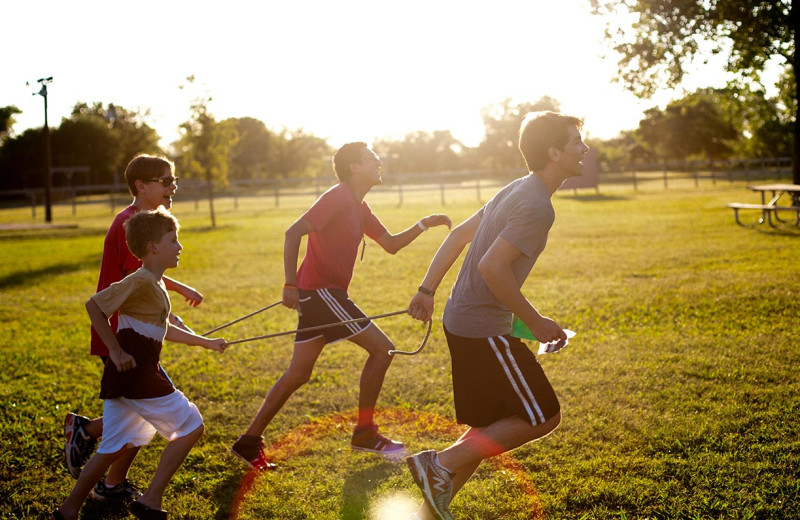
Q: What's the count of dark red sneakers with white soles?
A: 2